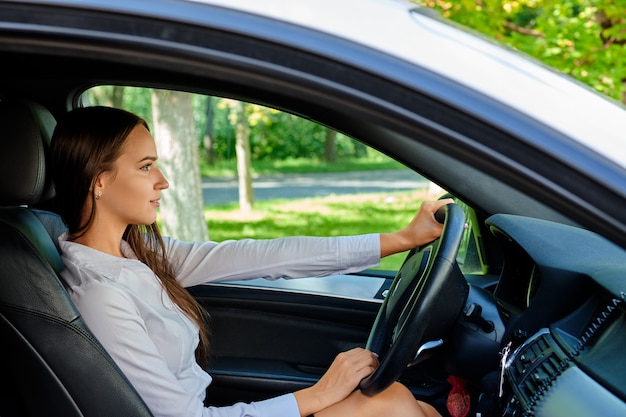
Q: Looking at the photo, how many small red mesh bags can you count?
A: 1